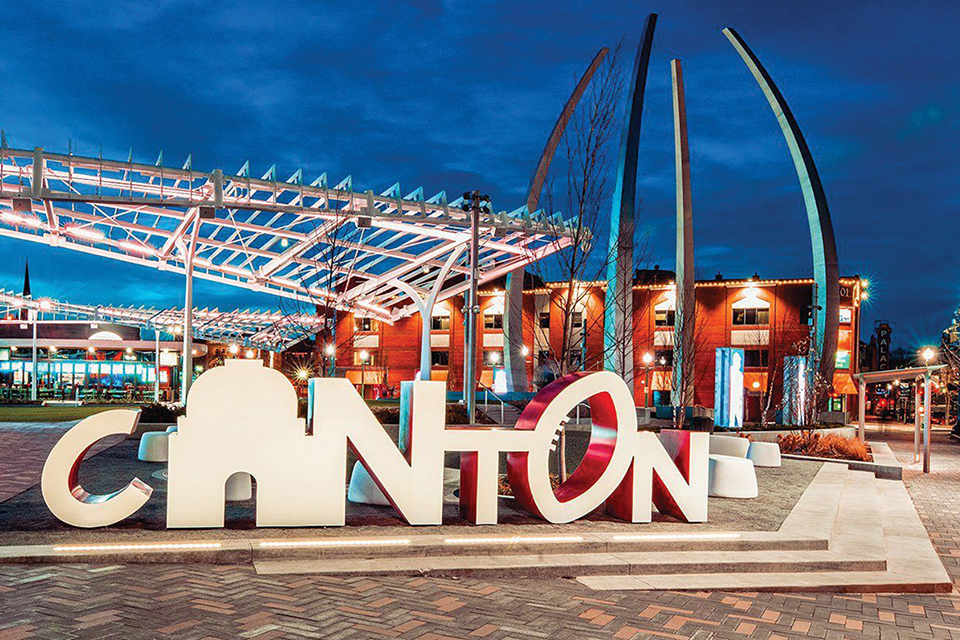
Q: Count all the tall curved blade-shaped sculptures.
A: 4